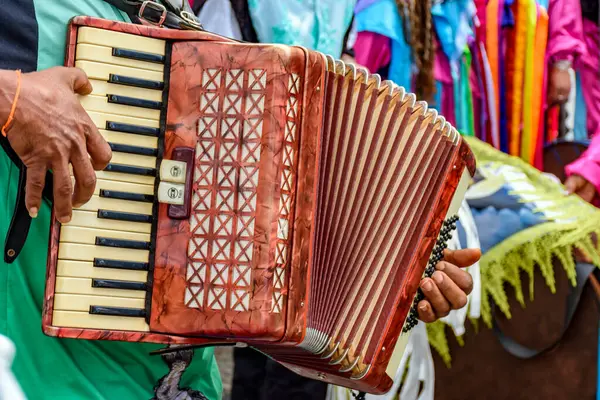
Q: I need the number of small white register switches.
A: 2